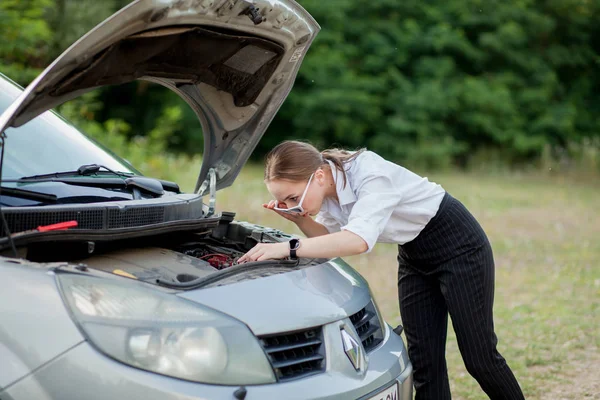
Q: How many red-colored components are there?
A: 2